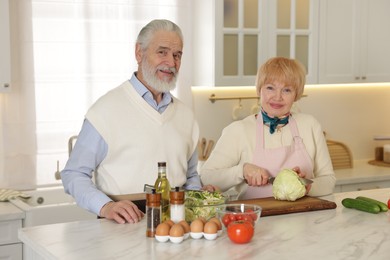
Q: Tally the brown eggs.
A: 8